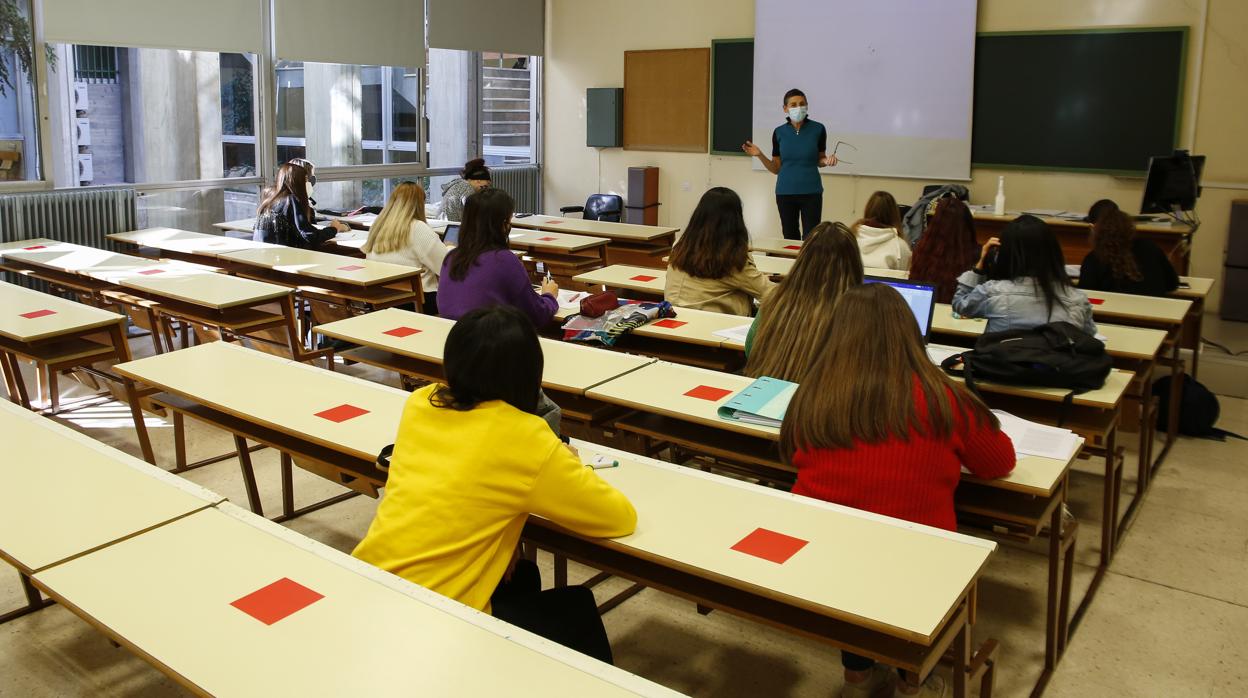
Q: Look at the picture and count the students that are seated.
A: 13